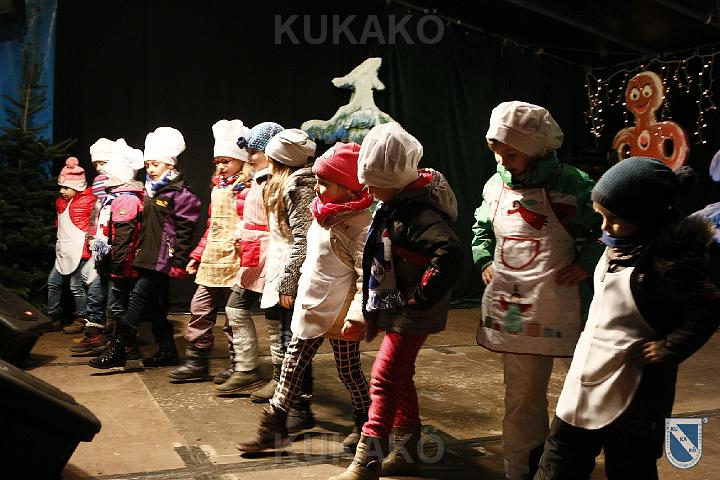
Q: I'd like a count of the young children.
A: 11